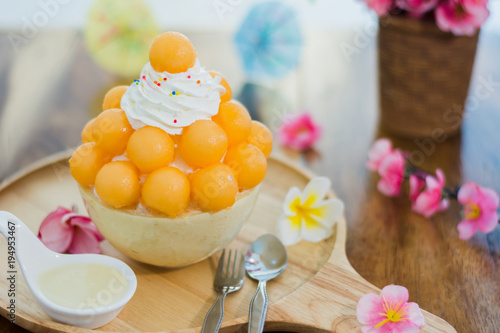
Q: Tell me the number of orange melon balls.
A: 14